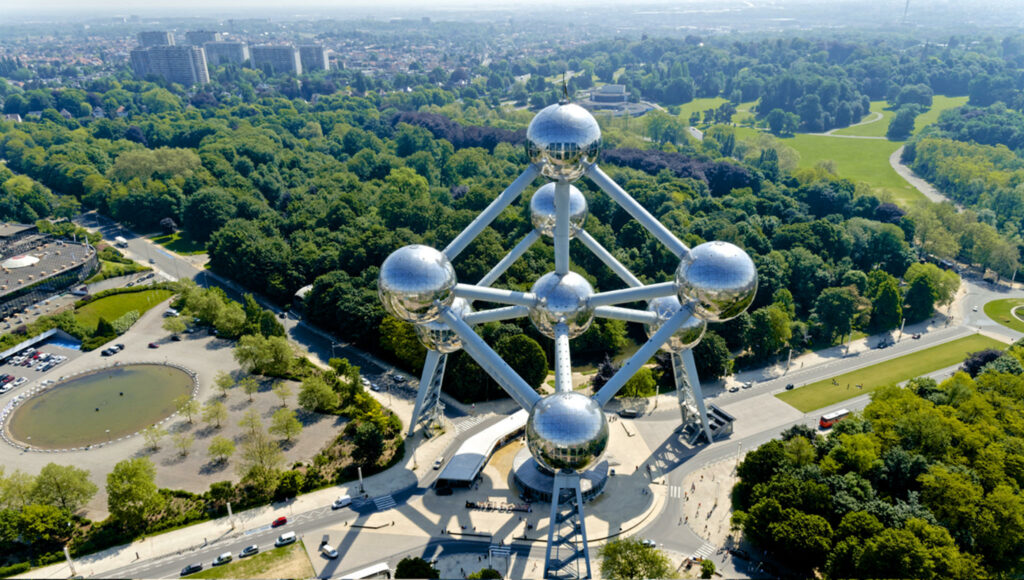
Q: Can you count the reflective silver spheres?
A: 8